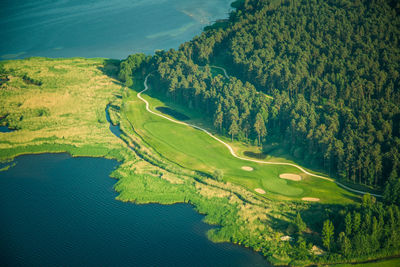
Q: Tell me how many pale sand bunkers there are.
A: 4